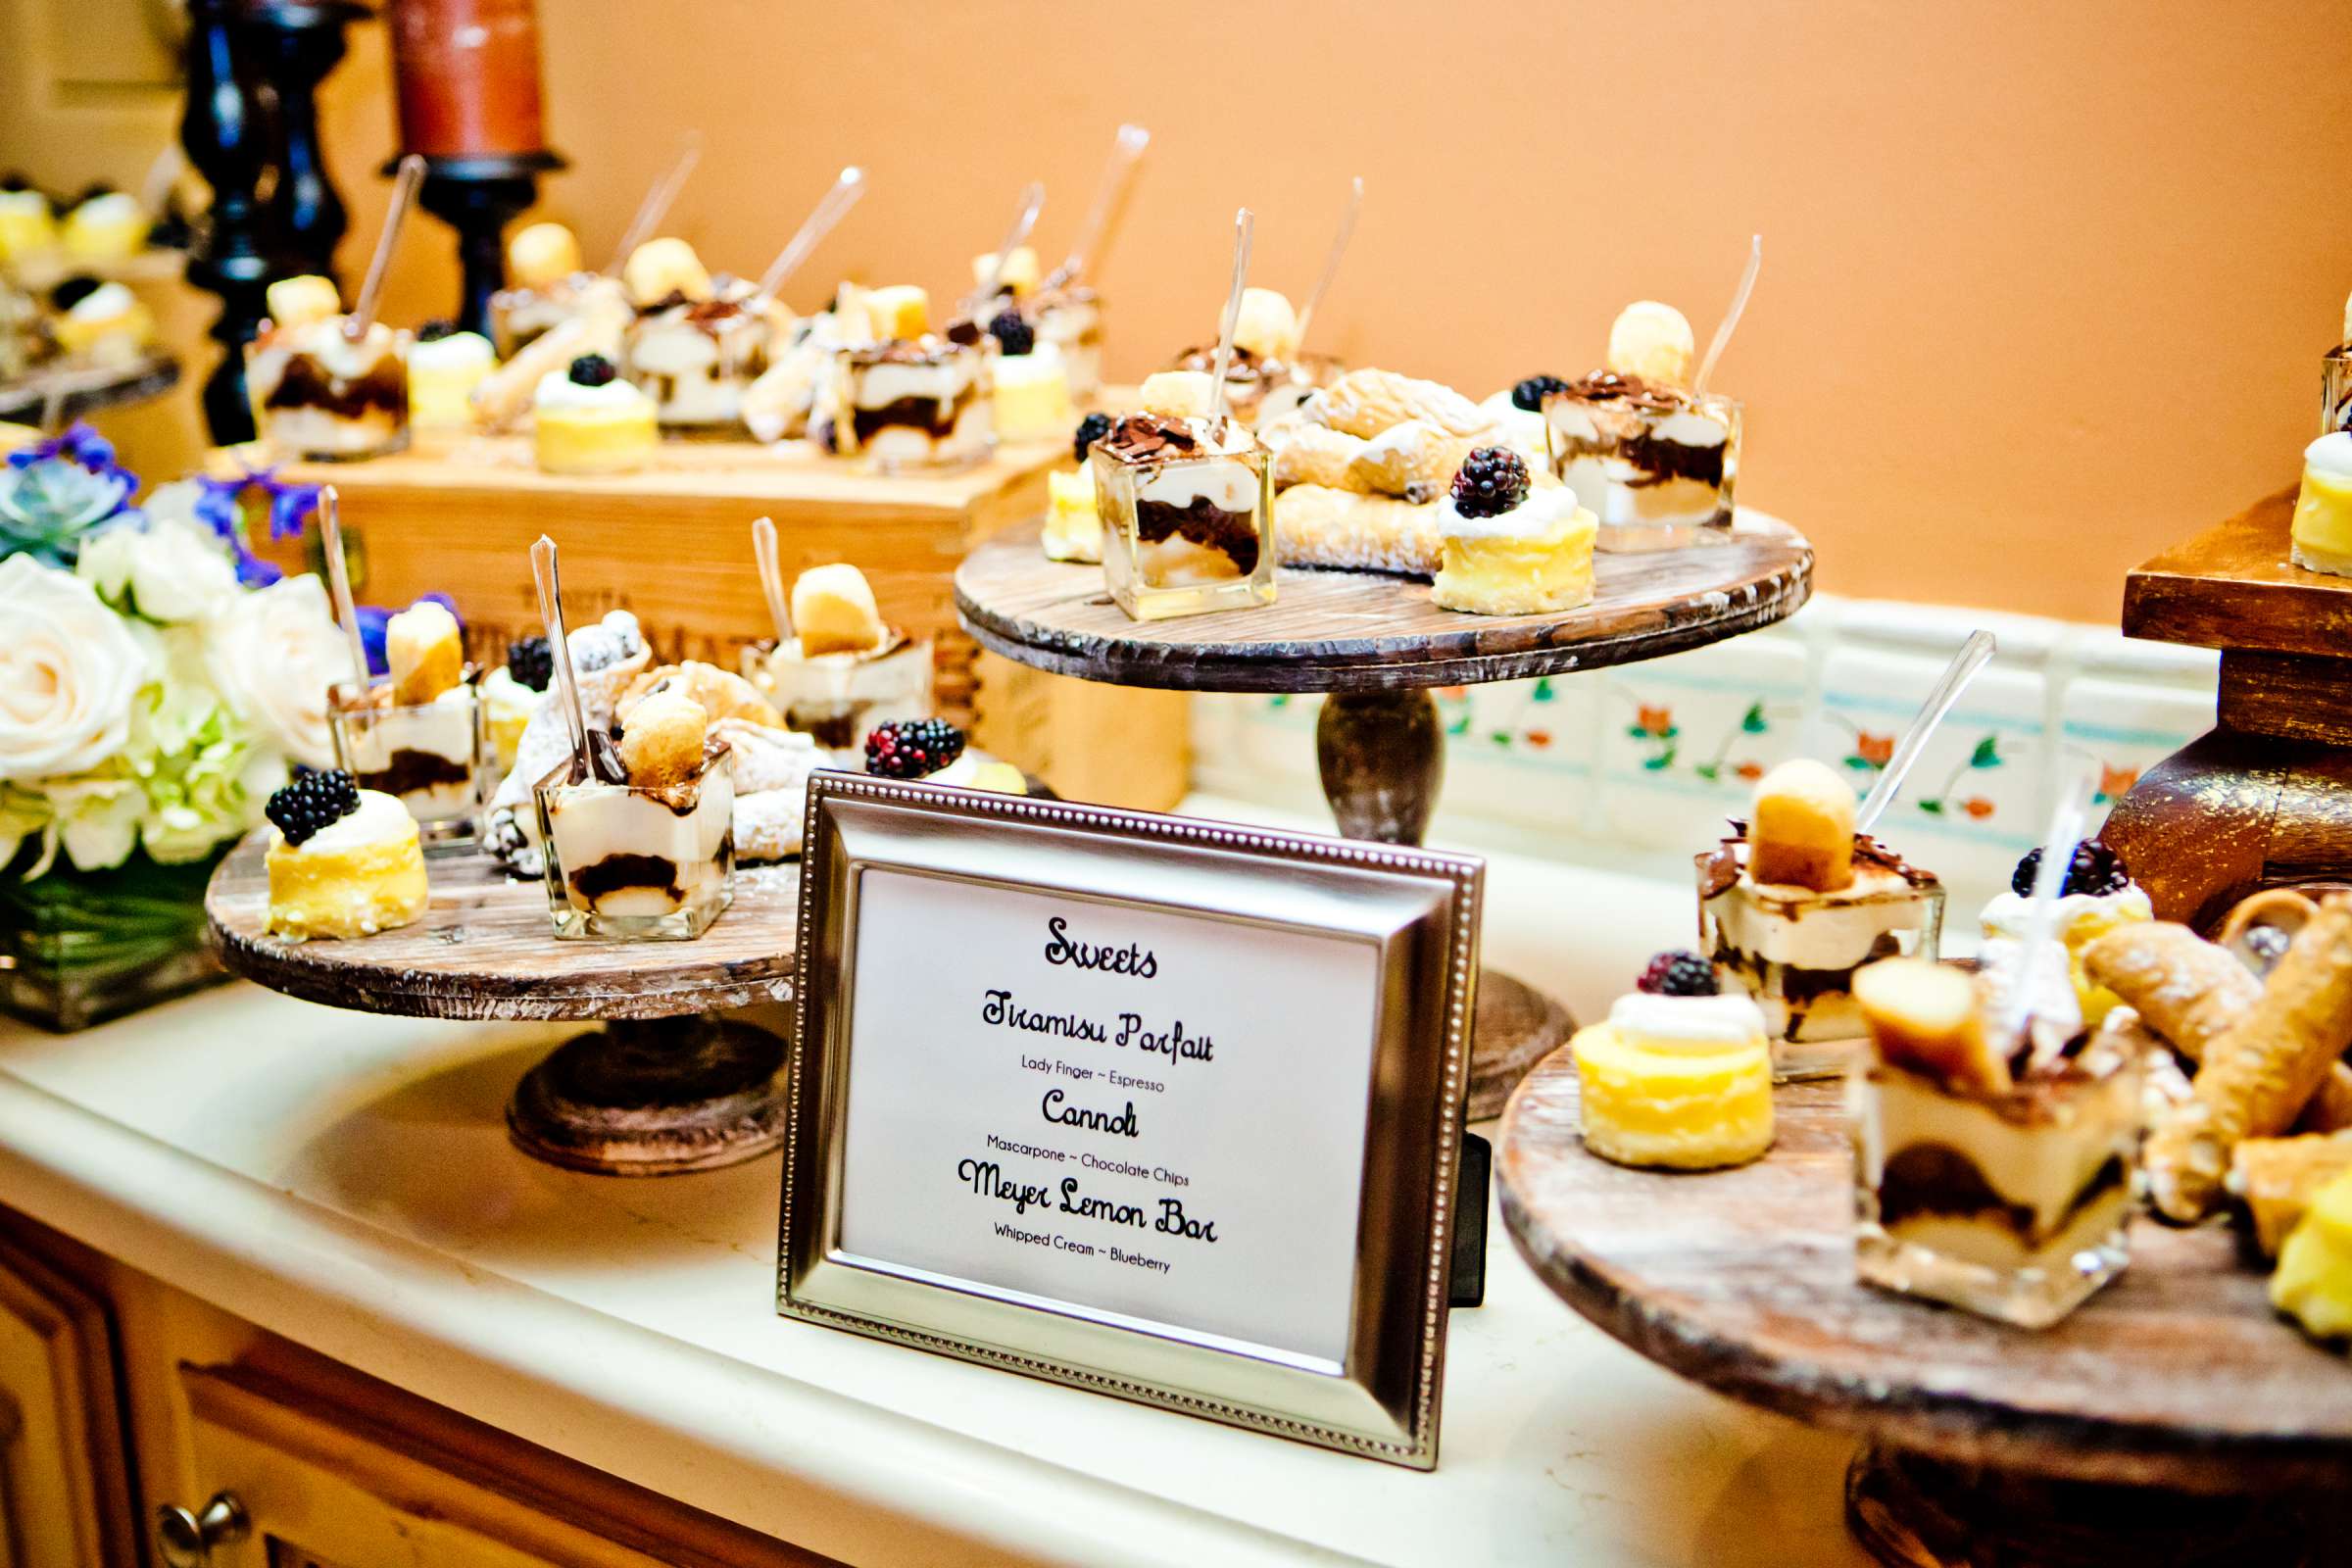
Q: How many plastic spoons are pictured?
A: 13